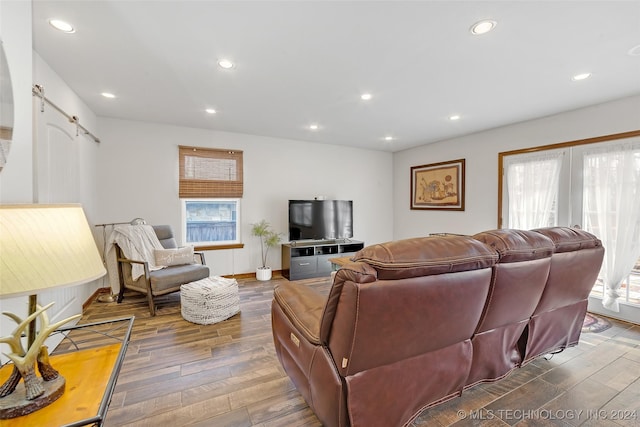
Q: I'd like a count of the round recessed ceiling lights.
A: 10